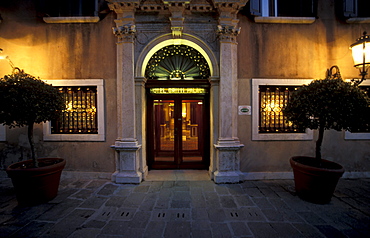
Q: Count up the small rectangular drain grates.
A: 6